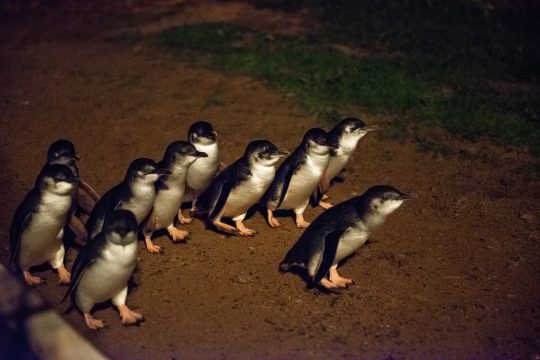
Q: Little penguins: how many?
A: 10